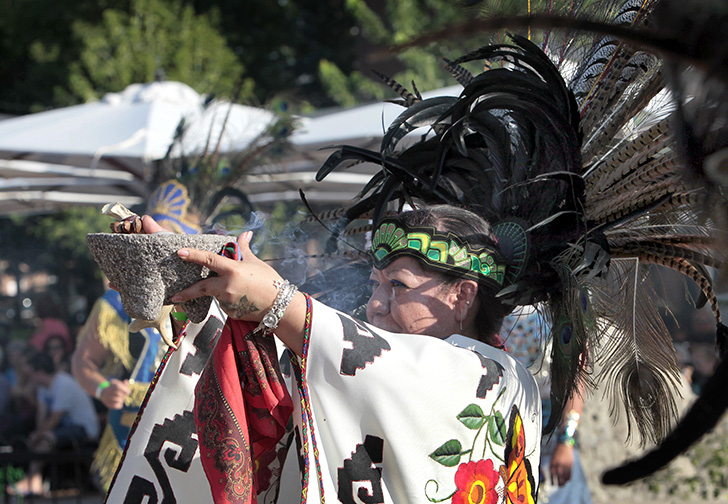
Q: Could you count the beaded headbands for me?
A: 1